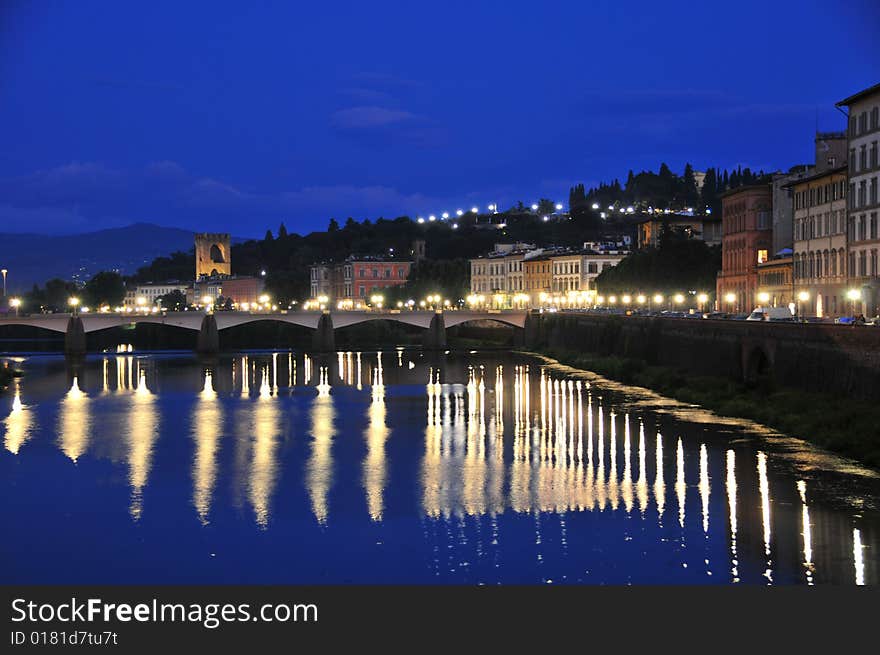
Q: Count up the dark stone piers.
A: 4